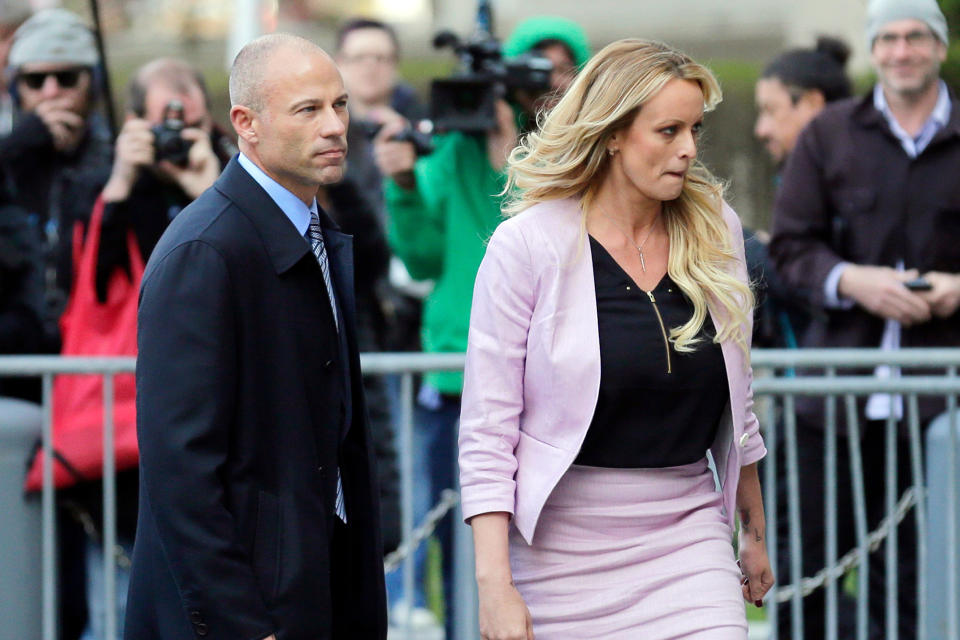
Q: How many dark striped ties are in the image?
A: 1